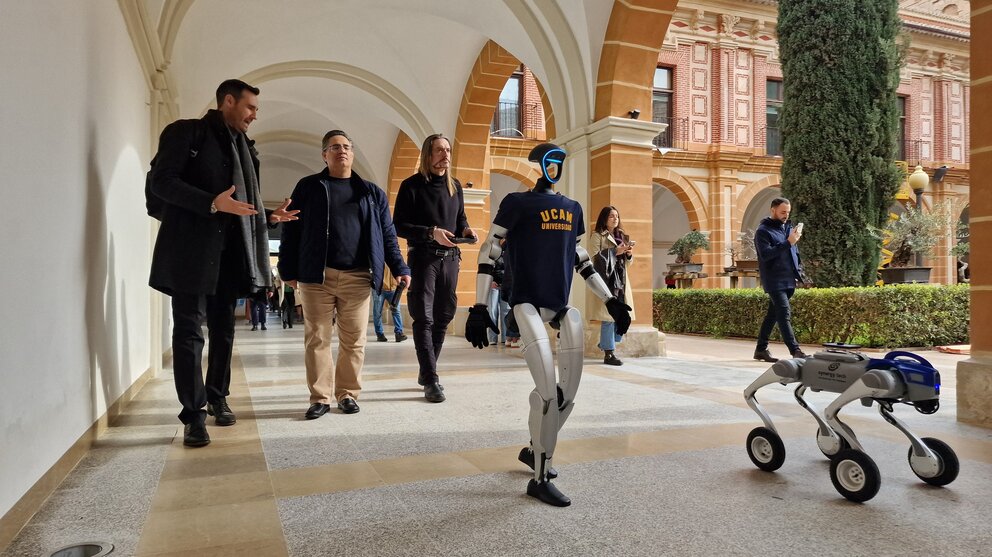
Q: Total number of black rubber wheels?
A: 4